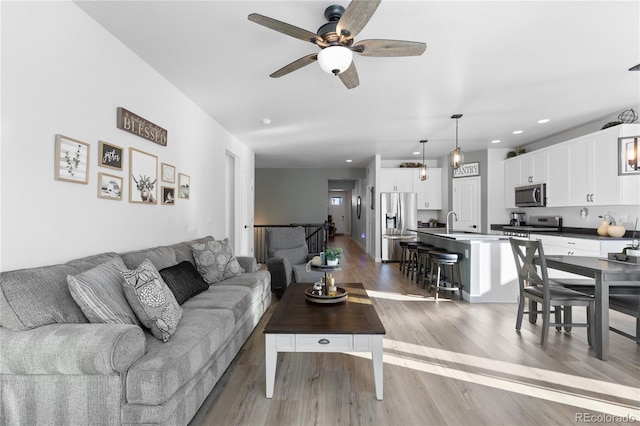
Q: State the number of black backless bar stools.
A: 4